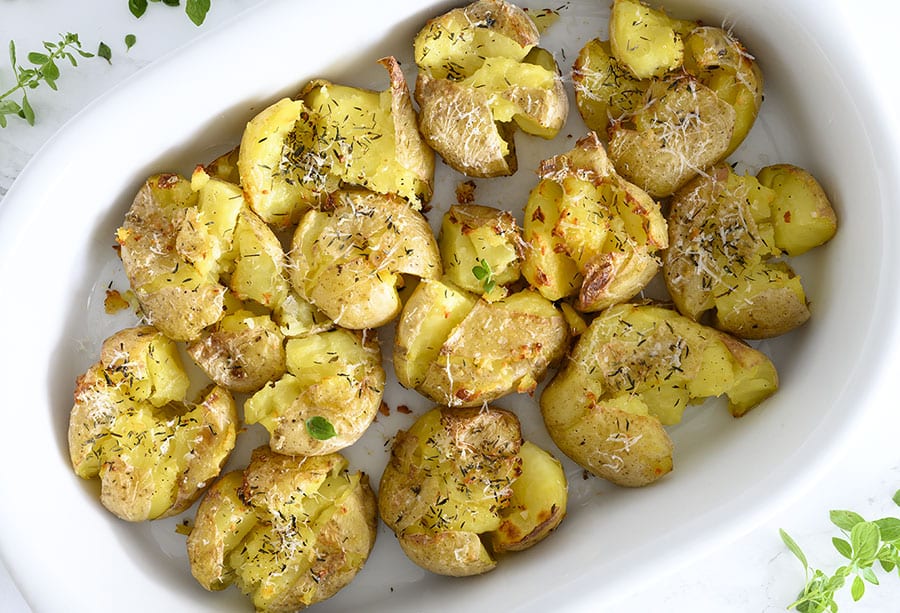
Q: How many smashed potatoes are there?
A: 13